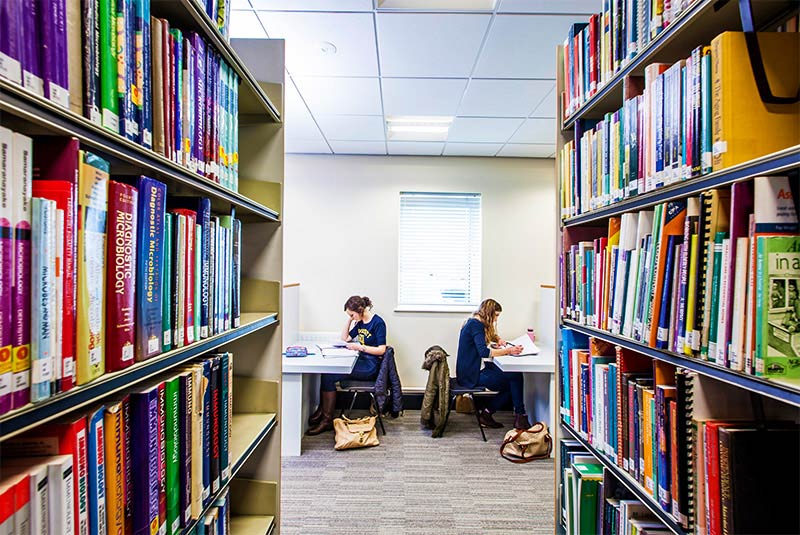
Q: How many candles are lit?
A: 0